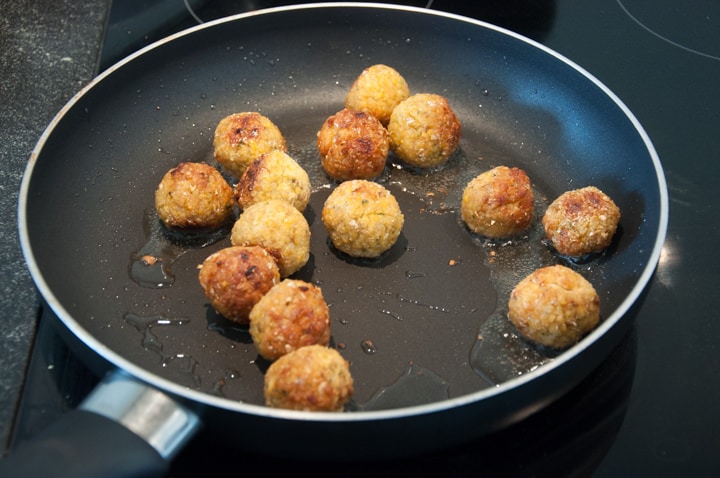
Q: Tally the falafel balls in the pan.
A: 14